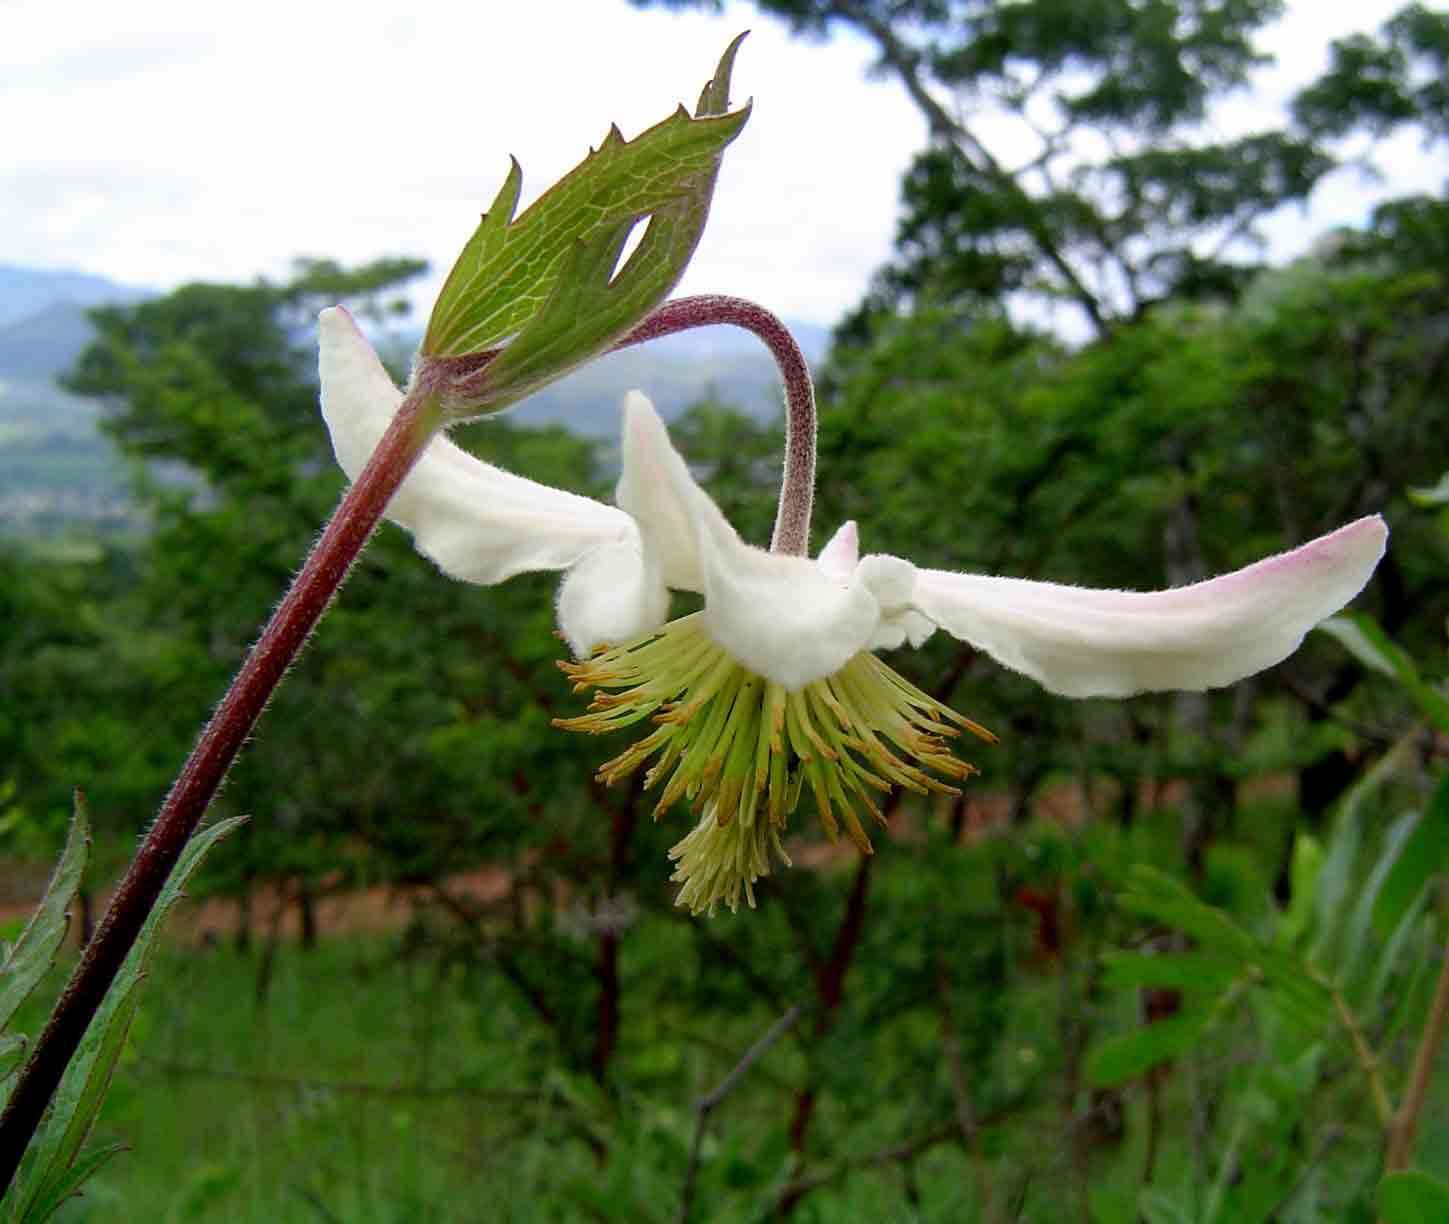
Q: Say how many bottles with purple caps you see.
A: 0